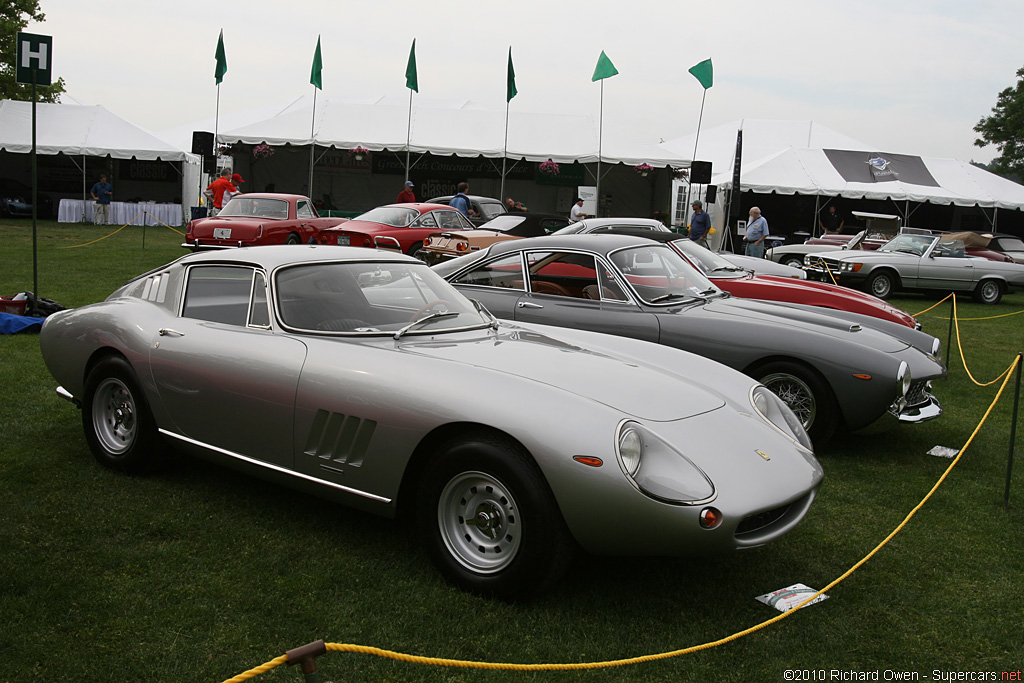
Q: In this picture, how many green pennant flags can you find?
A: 6